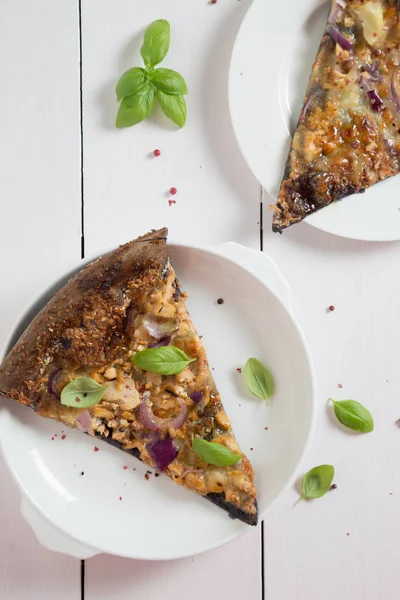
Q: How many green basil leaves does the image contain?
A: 11